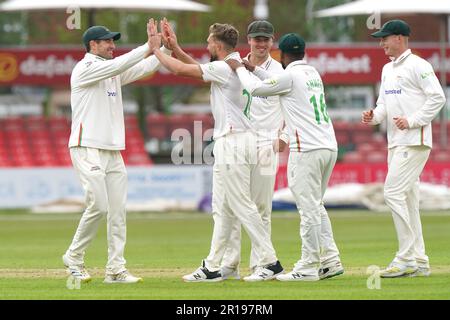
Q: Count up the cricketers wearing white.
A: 5